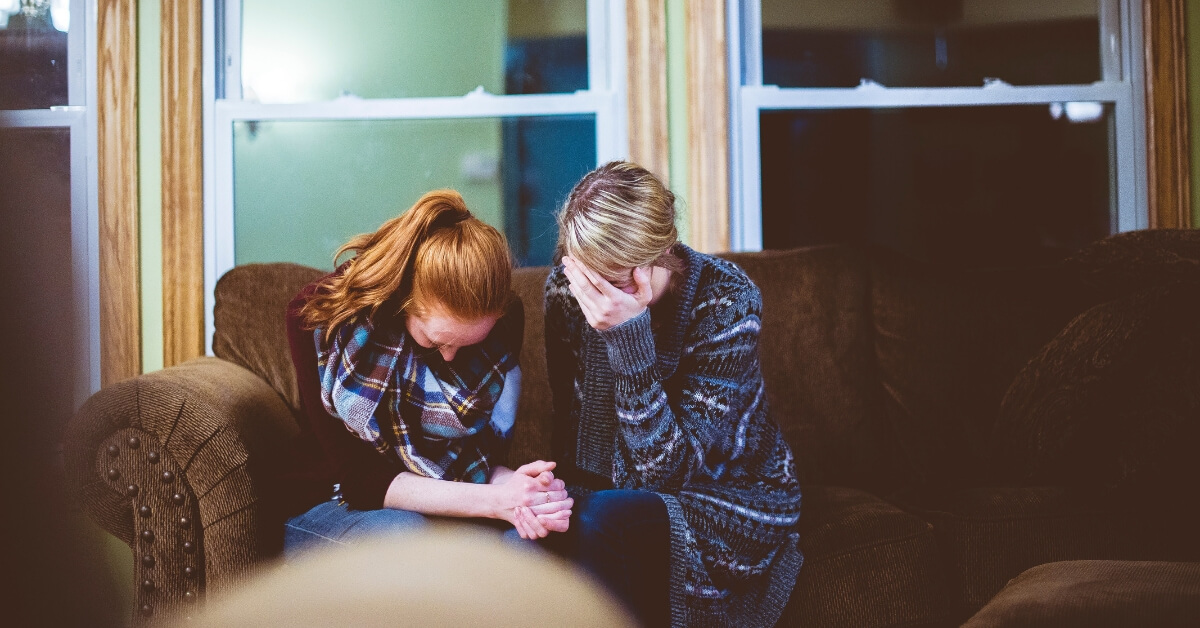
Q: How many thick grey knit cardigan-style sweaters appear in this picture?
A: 1